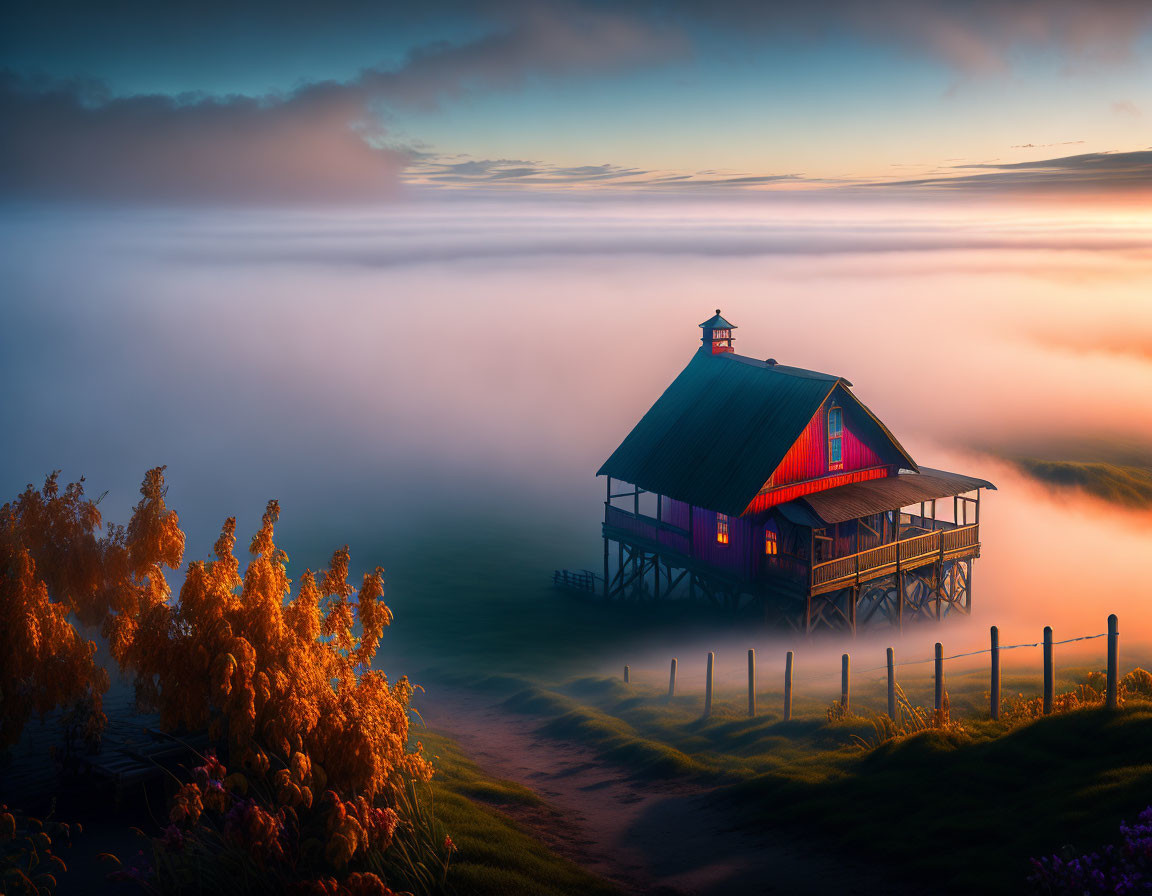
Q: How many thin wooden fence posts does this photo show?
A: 11